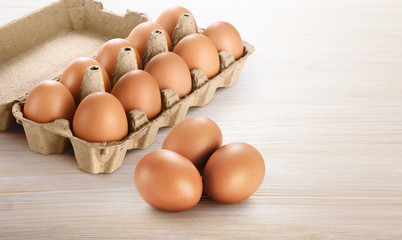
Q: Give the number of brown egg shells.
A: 13